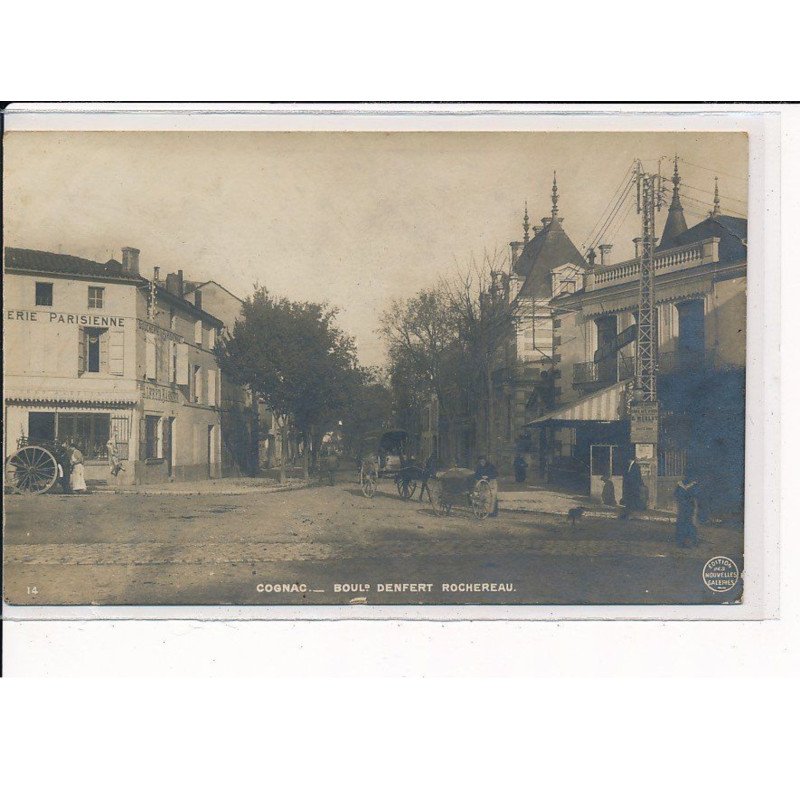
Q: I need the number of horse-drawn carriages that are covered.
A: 1